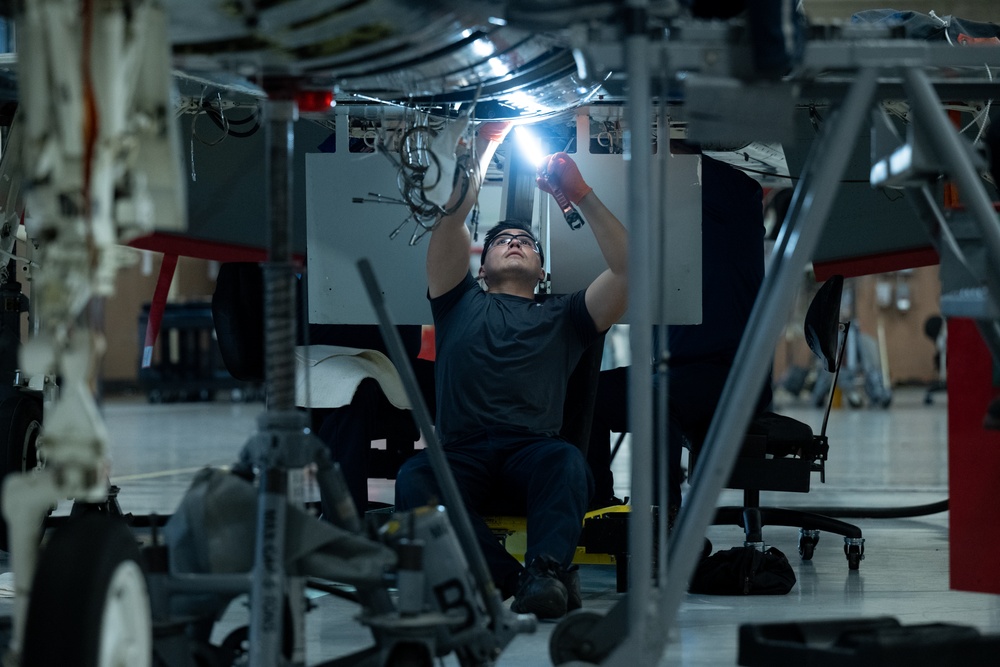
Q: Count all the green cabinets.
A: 0